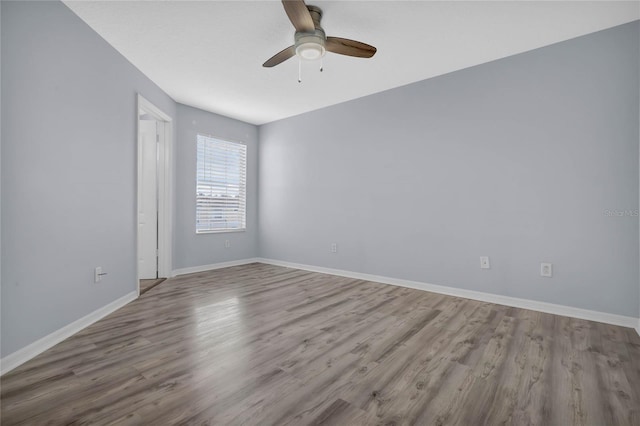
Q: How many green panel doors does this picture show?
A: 0